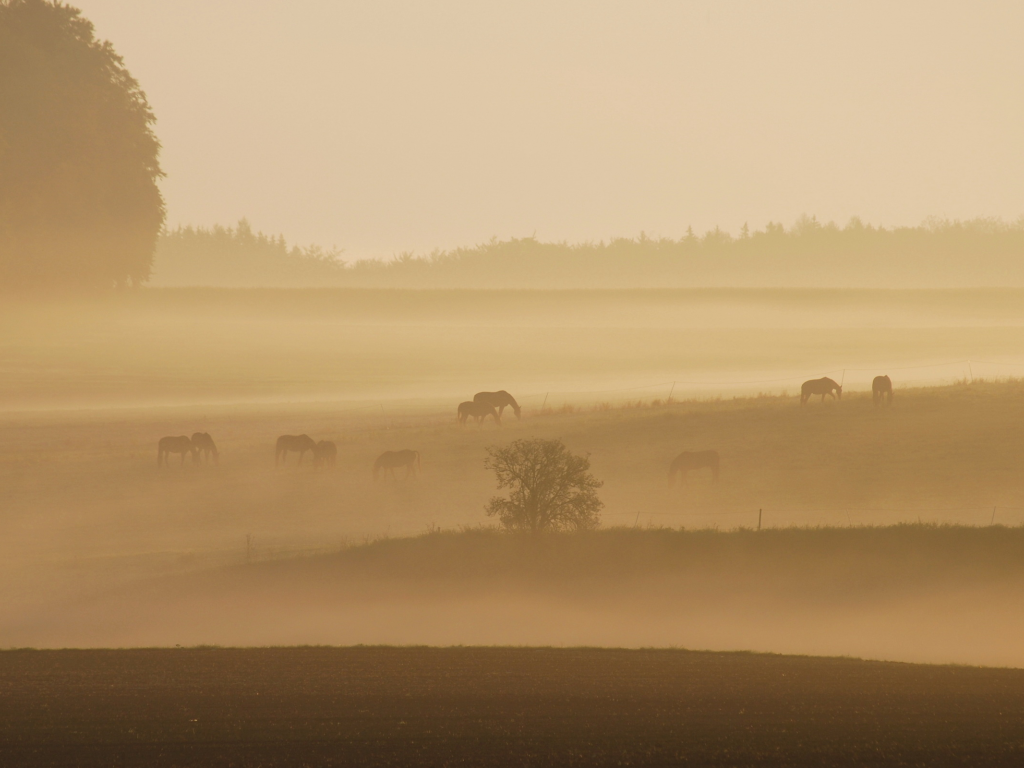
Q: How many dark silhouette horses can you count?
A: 10